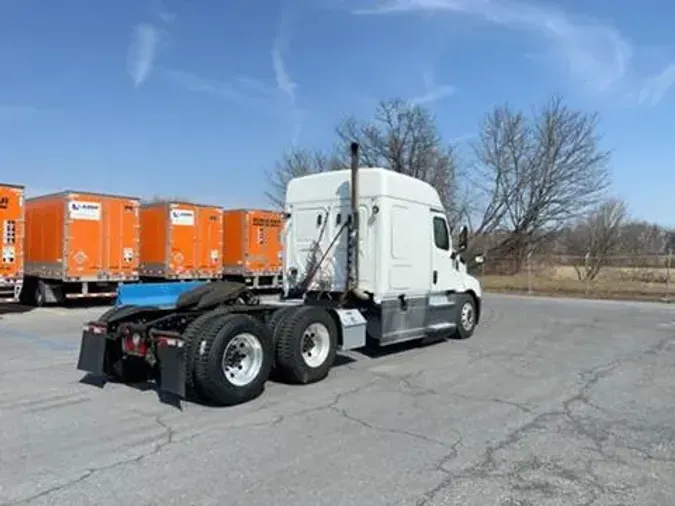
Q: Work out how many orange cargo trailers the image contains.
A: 4